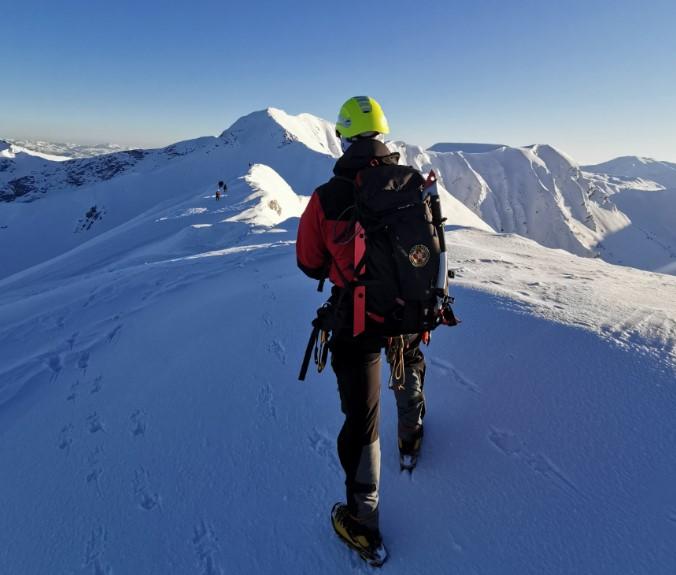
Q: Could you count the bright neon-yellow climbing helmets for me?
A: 1